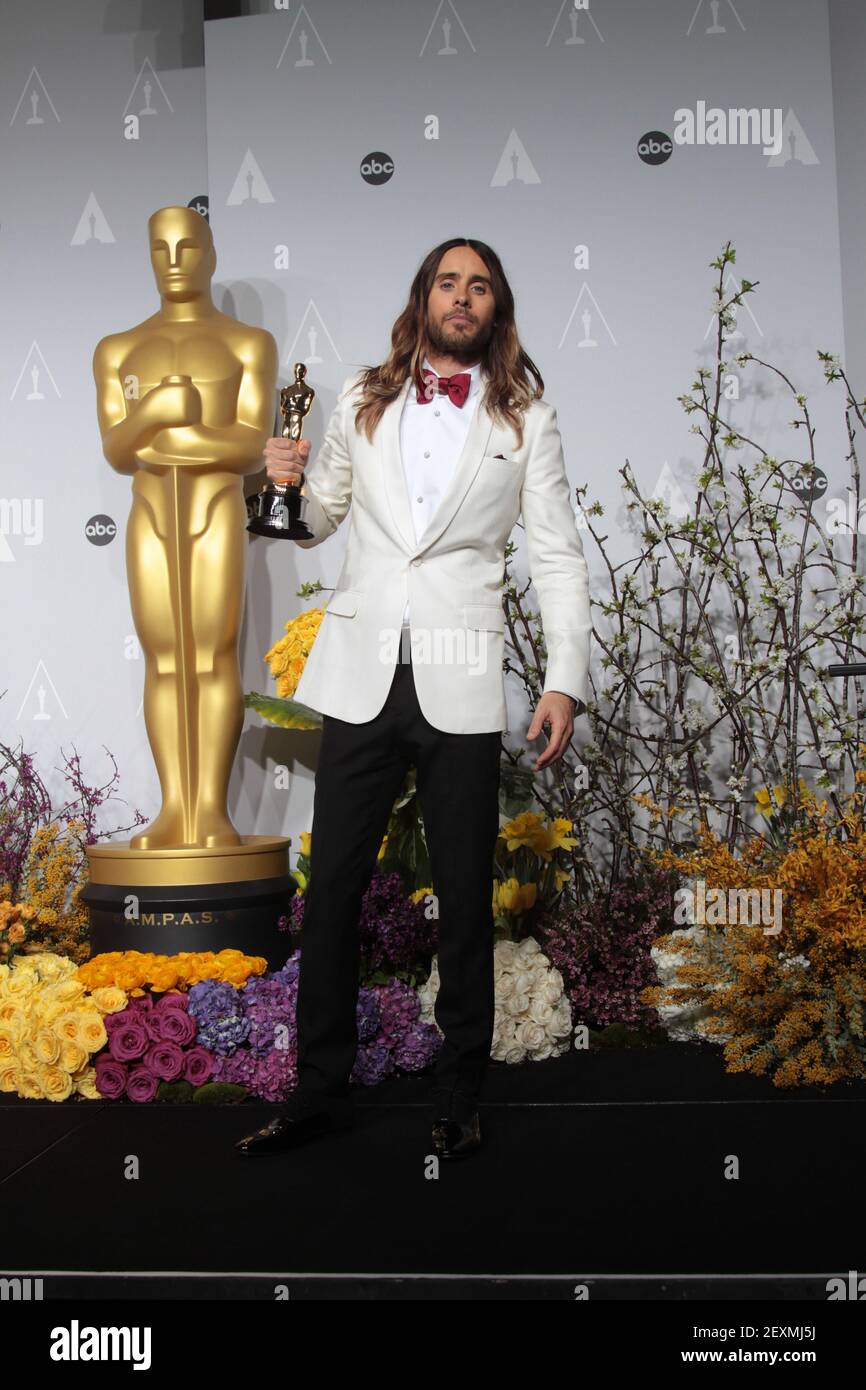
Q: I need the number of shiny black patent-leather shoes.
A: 2